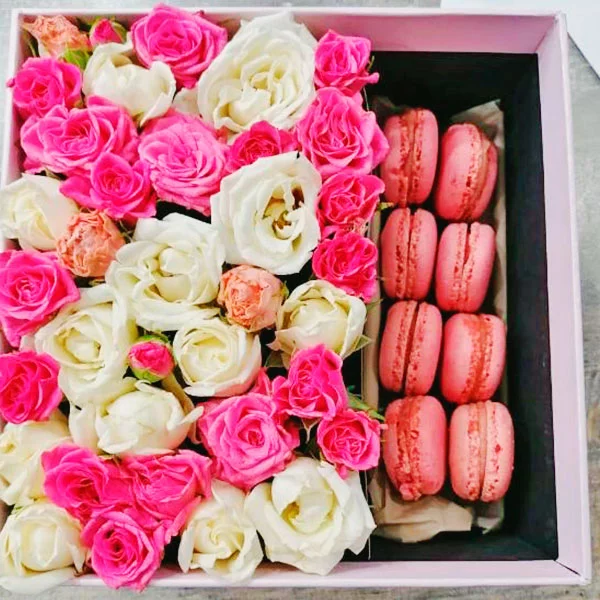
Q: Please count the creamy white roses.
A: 13